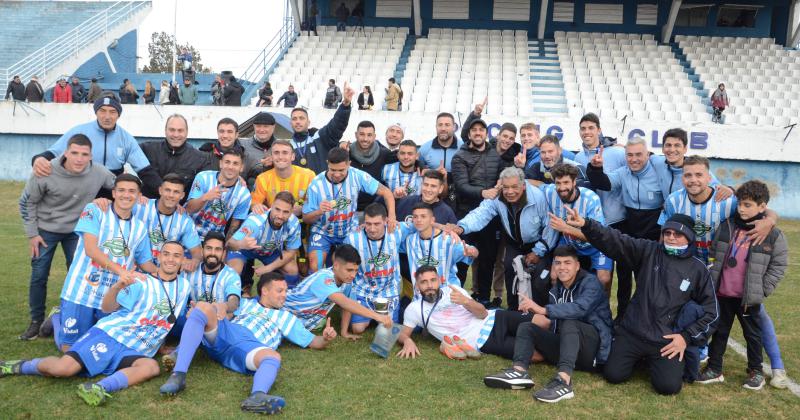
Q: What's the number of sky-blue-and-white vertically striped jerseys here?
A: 14